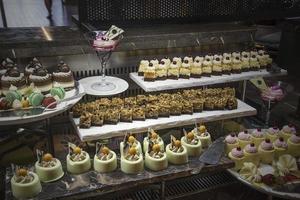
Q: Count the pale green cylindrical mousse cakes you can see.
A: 11